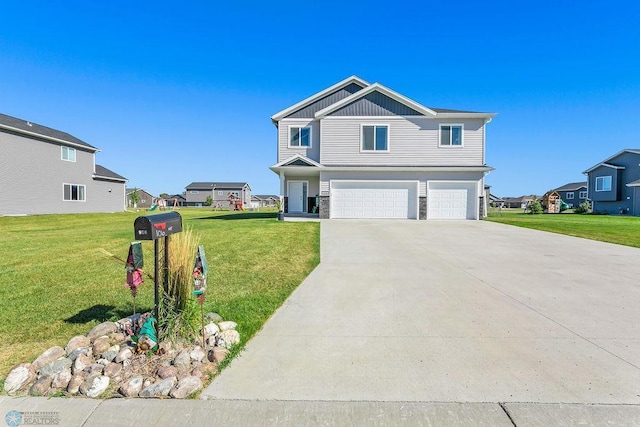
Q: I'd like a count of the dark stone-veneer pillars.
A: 3